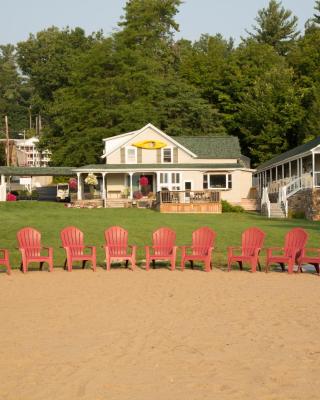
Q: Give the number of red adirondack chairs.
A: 9